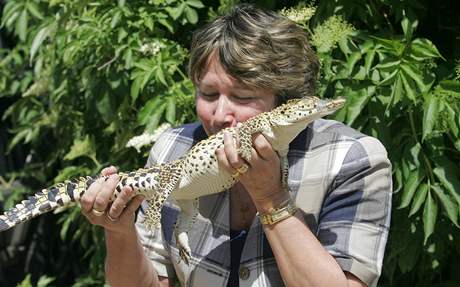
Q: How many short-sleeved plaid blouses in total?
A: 1